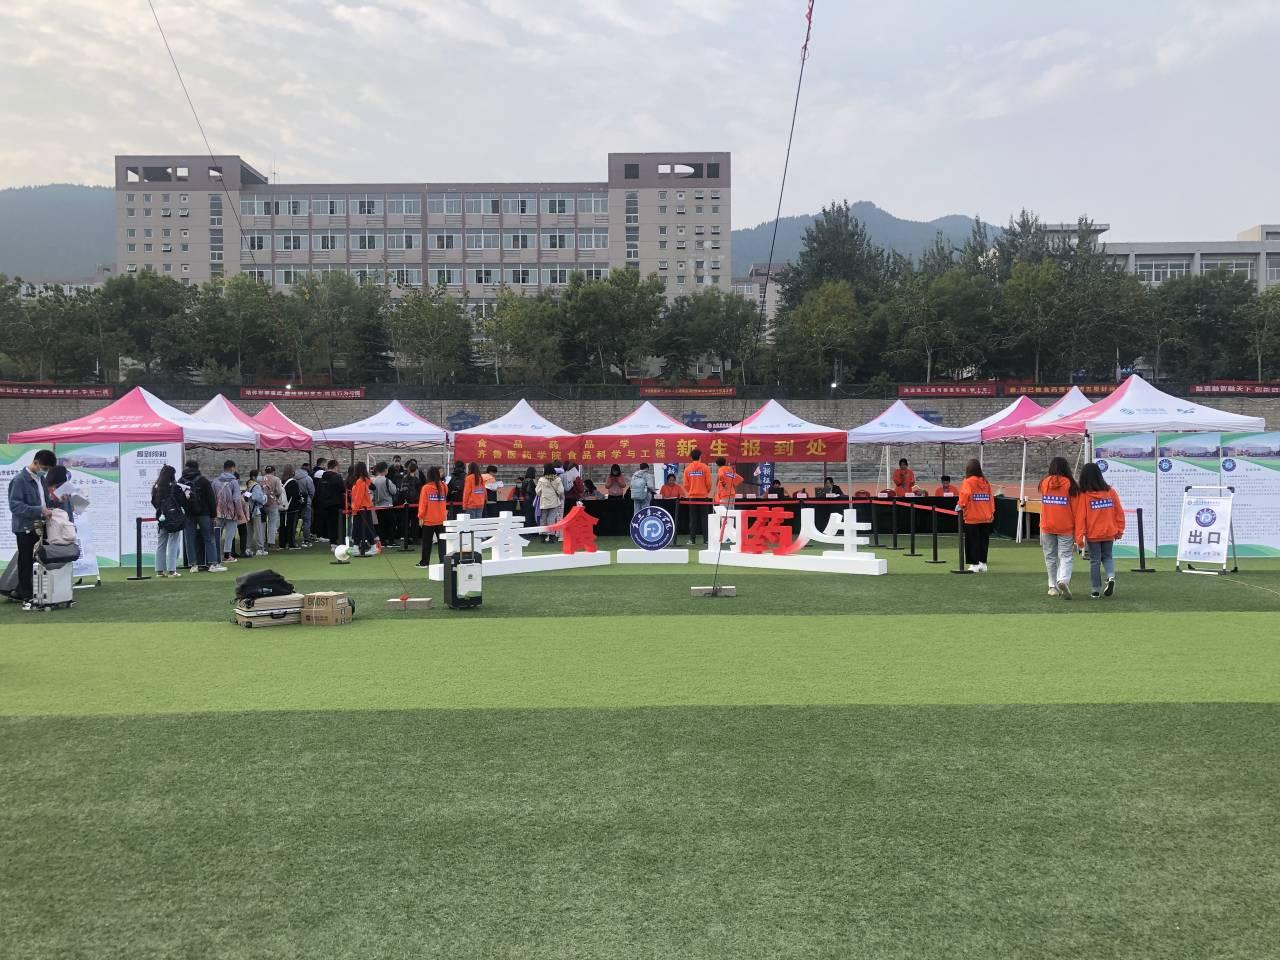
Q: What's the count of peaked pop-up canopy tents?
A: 11